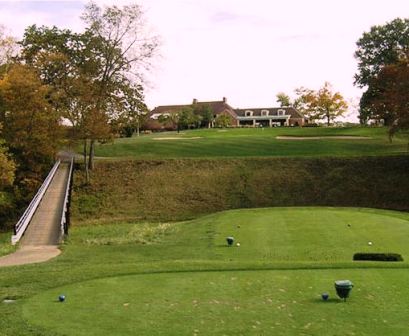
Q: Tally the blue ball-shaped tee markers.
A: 2